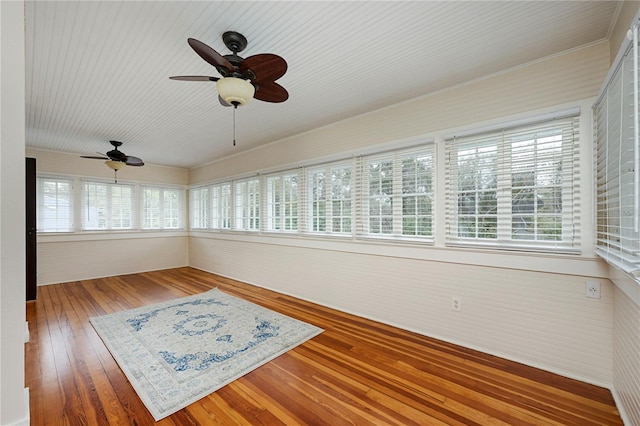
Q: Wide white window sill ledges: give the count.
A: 3